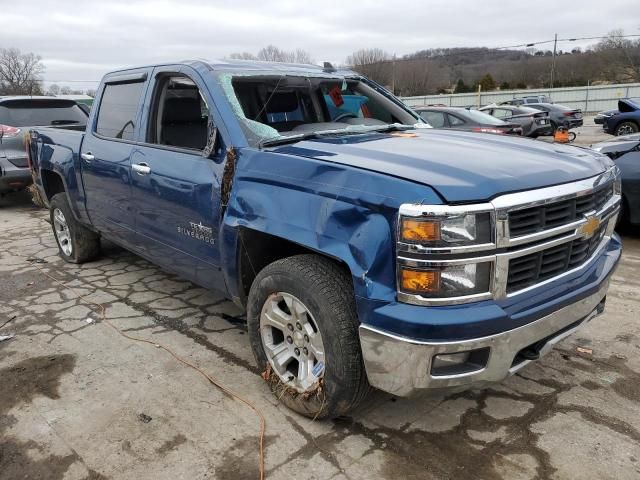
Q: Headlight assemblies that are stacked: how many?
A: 2